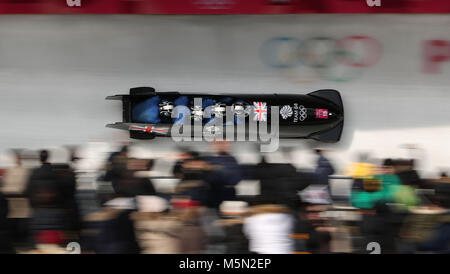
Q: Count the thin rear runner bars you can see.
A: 2